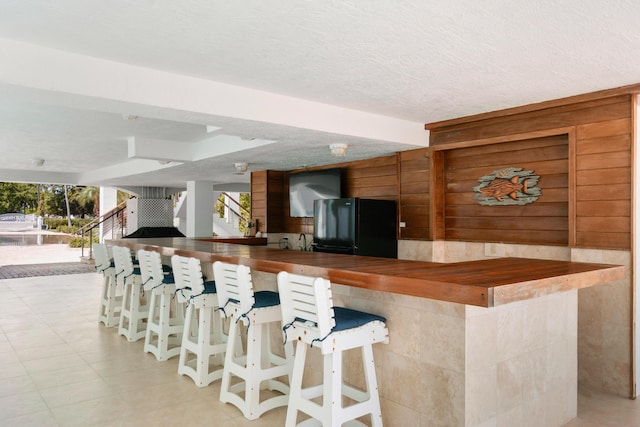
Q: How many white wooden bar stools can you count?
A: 6